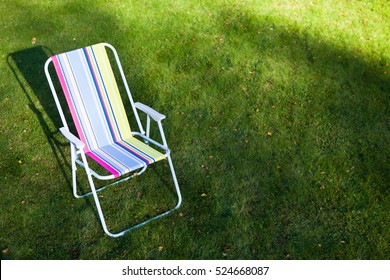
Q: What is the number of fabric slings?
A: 1